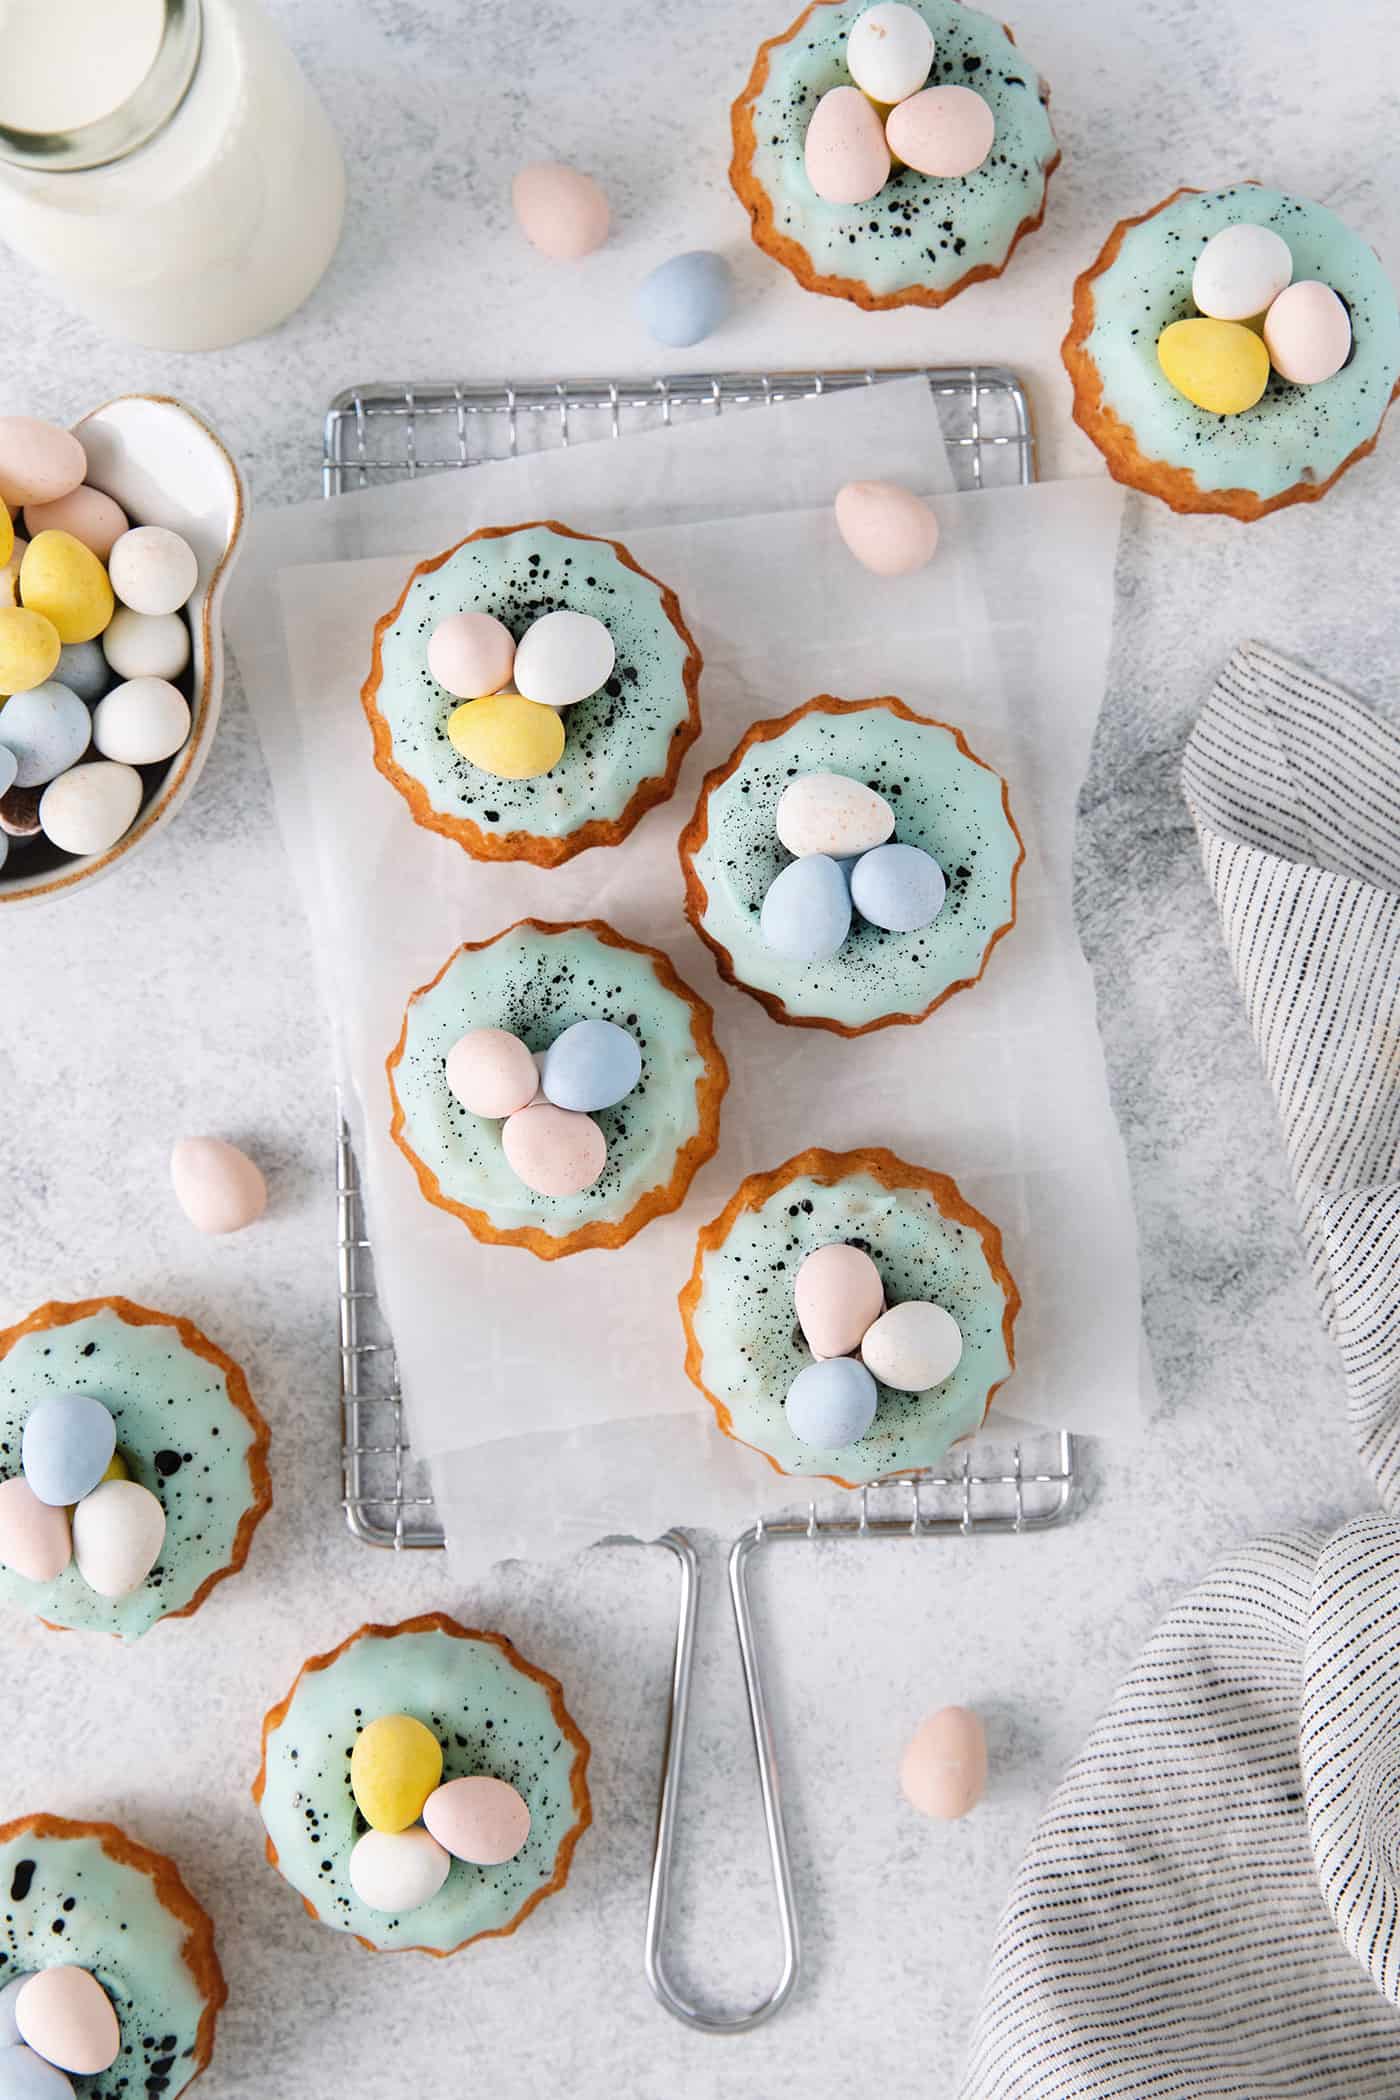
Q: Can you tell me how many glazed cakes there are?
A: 9